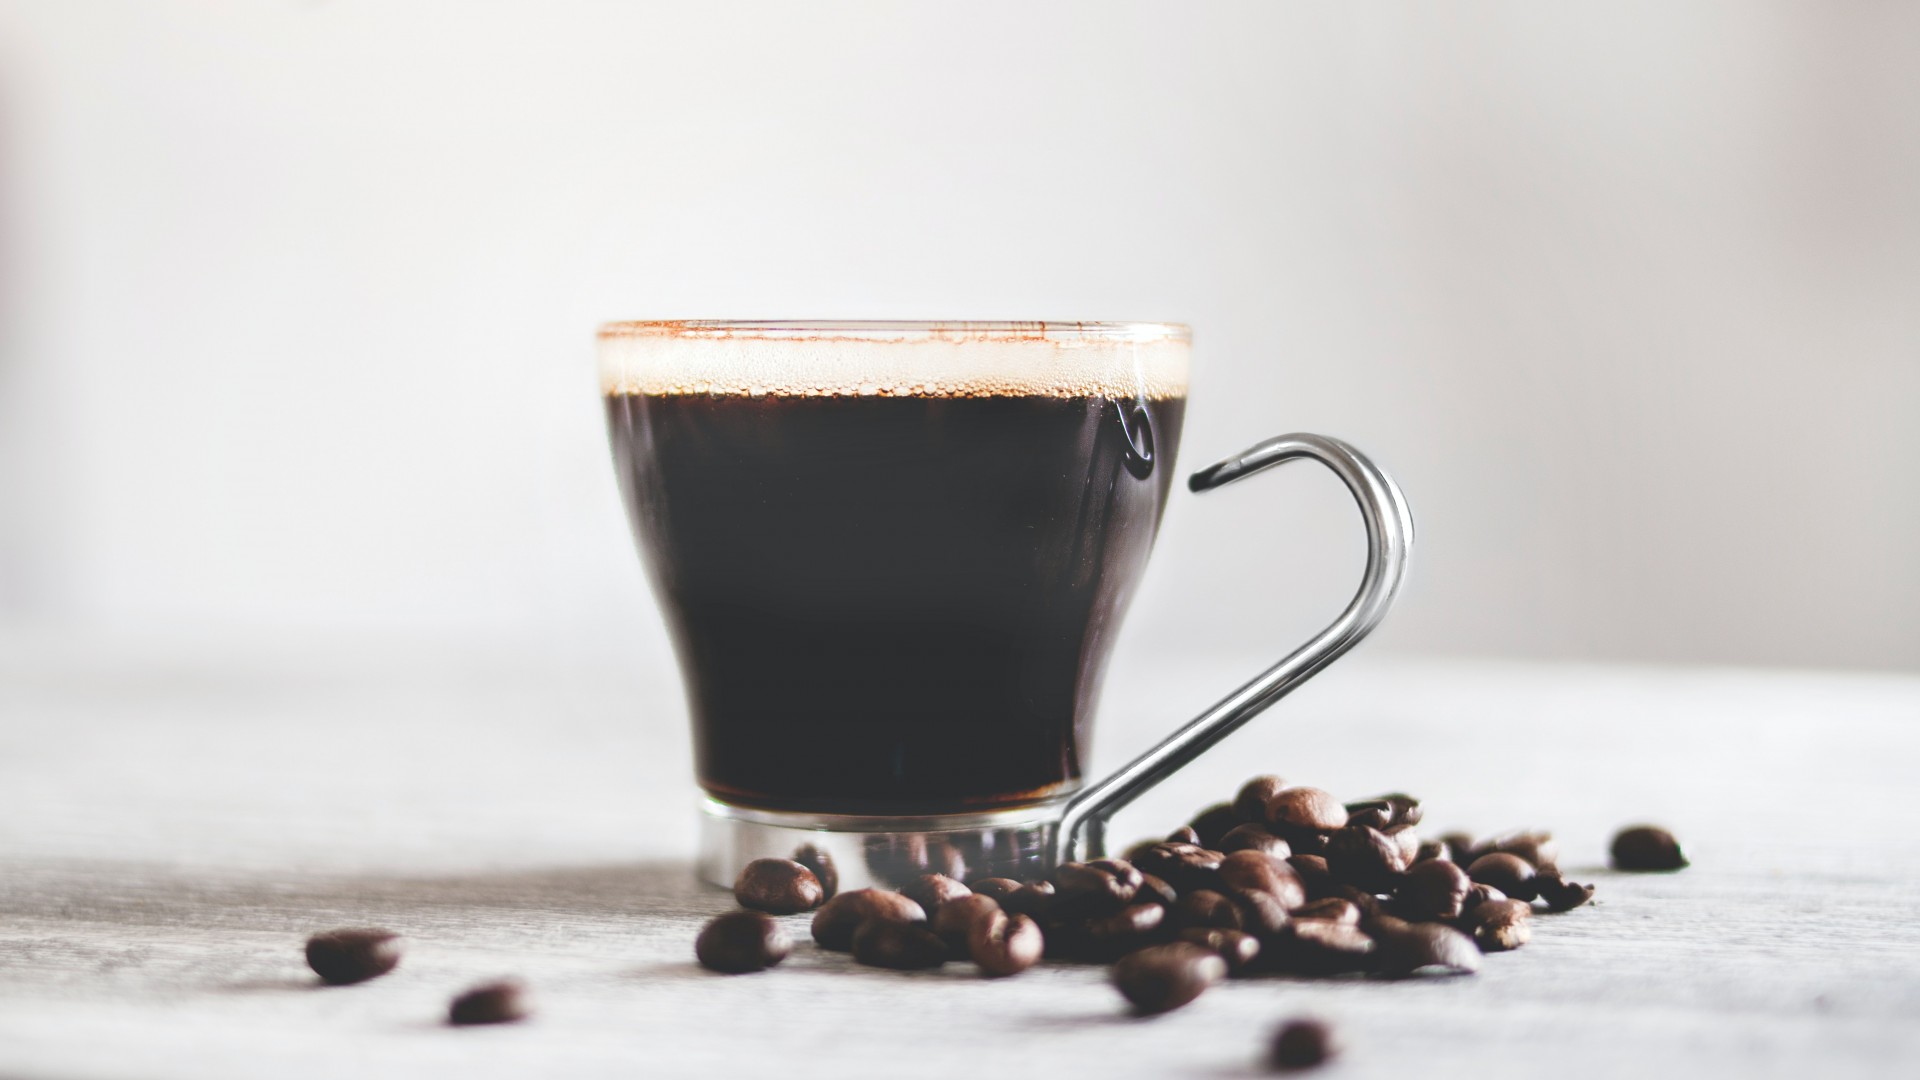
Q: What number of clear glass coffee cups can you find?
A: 1